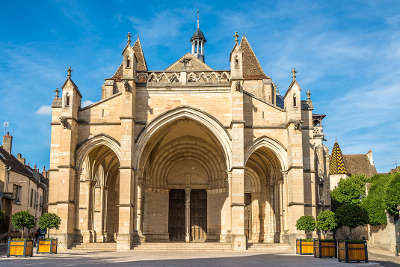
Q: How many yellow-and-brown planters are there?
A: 5